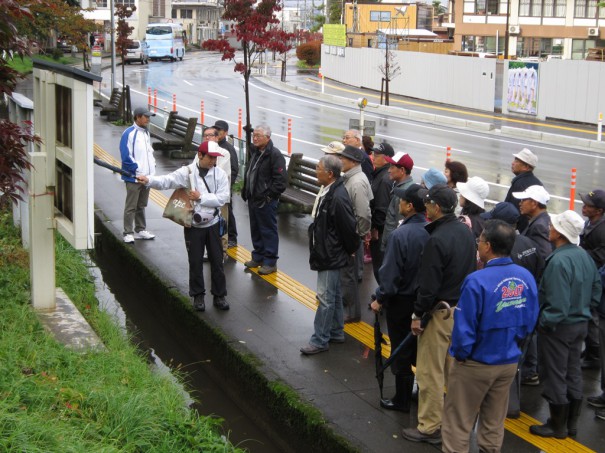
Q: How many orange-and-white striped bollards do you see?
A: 8